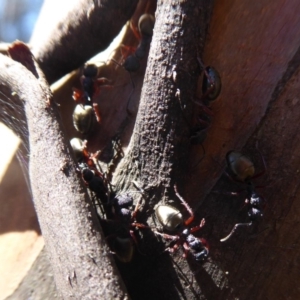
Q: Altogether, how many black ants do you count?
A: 7